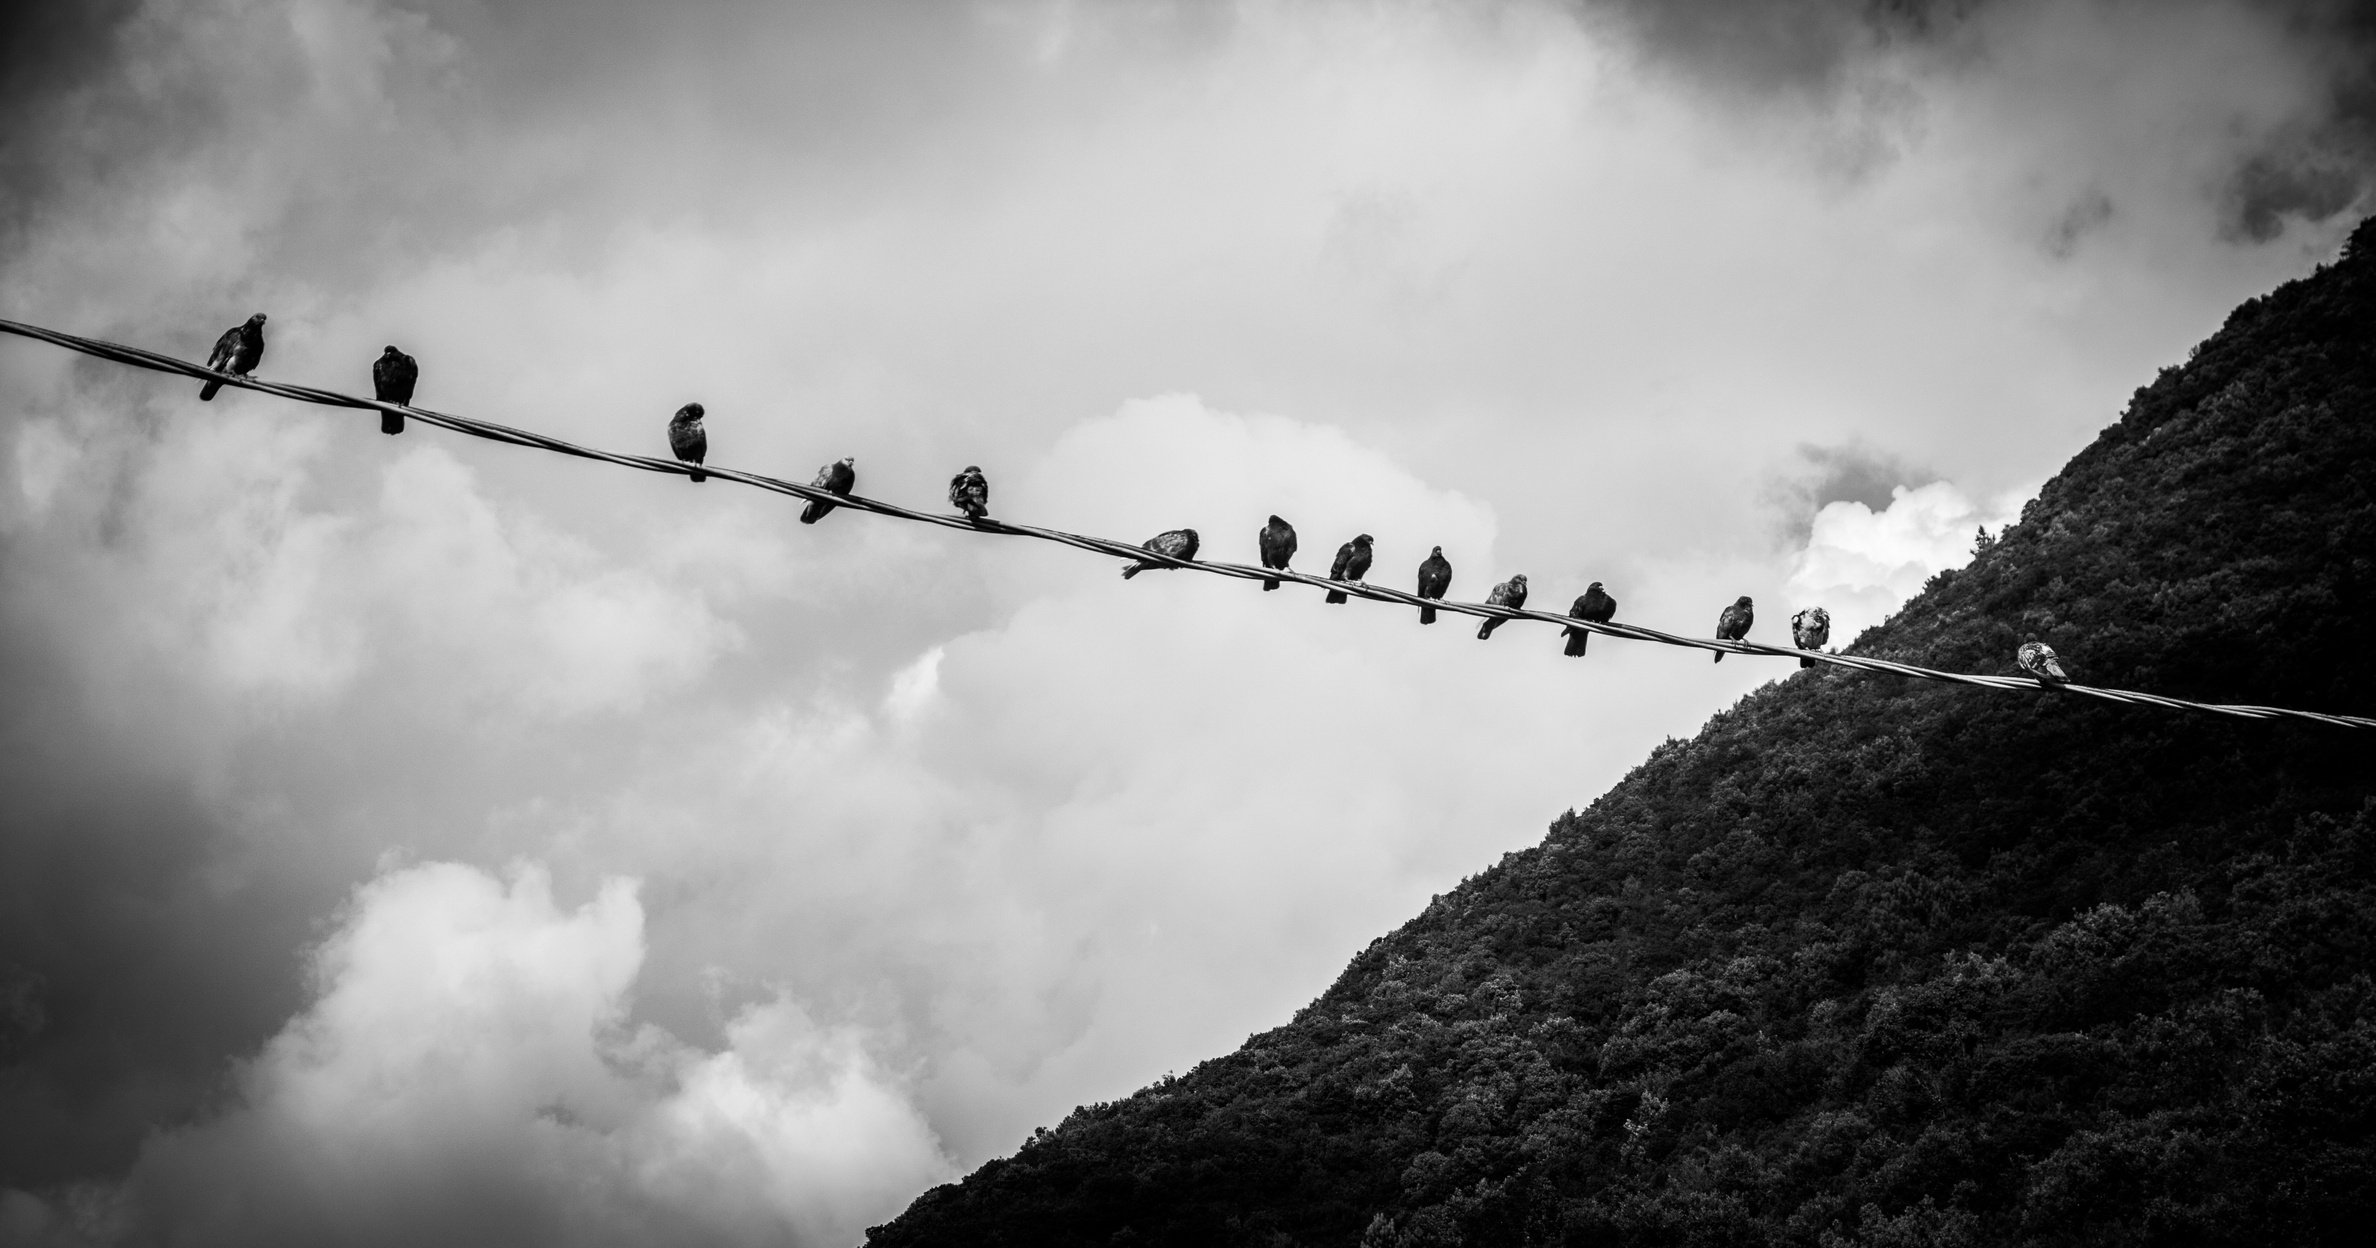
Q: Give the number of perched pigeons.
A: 14